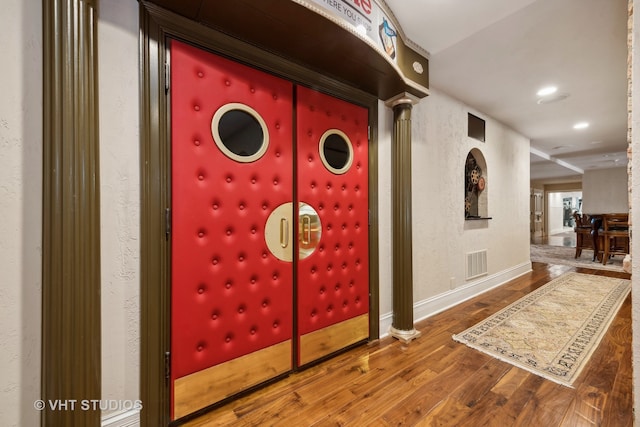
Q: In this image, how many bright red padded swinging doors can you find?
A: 2